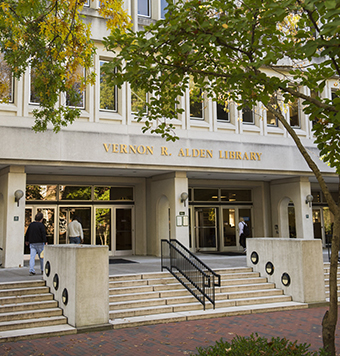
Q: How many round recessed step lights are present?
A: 6